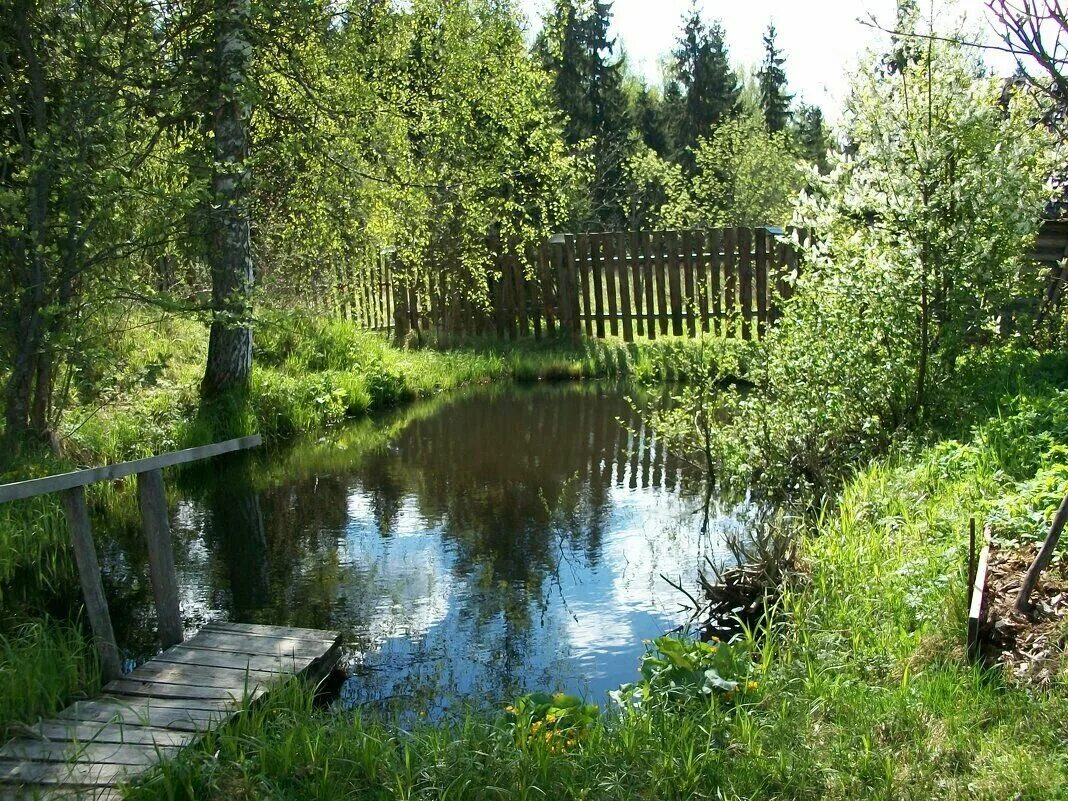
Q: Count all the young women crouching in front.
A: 0